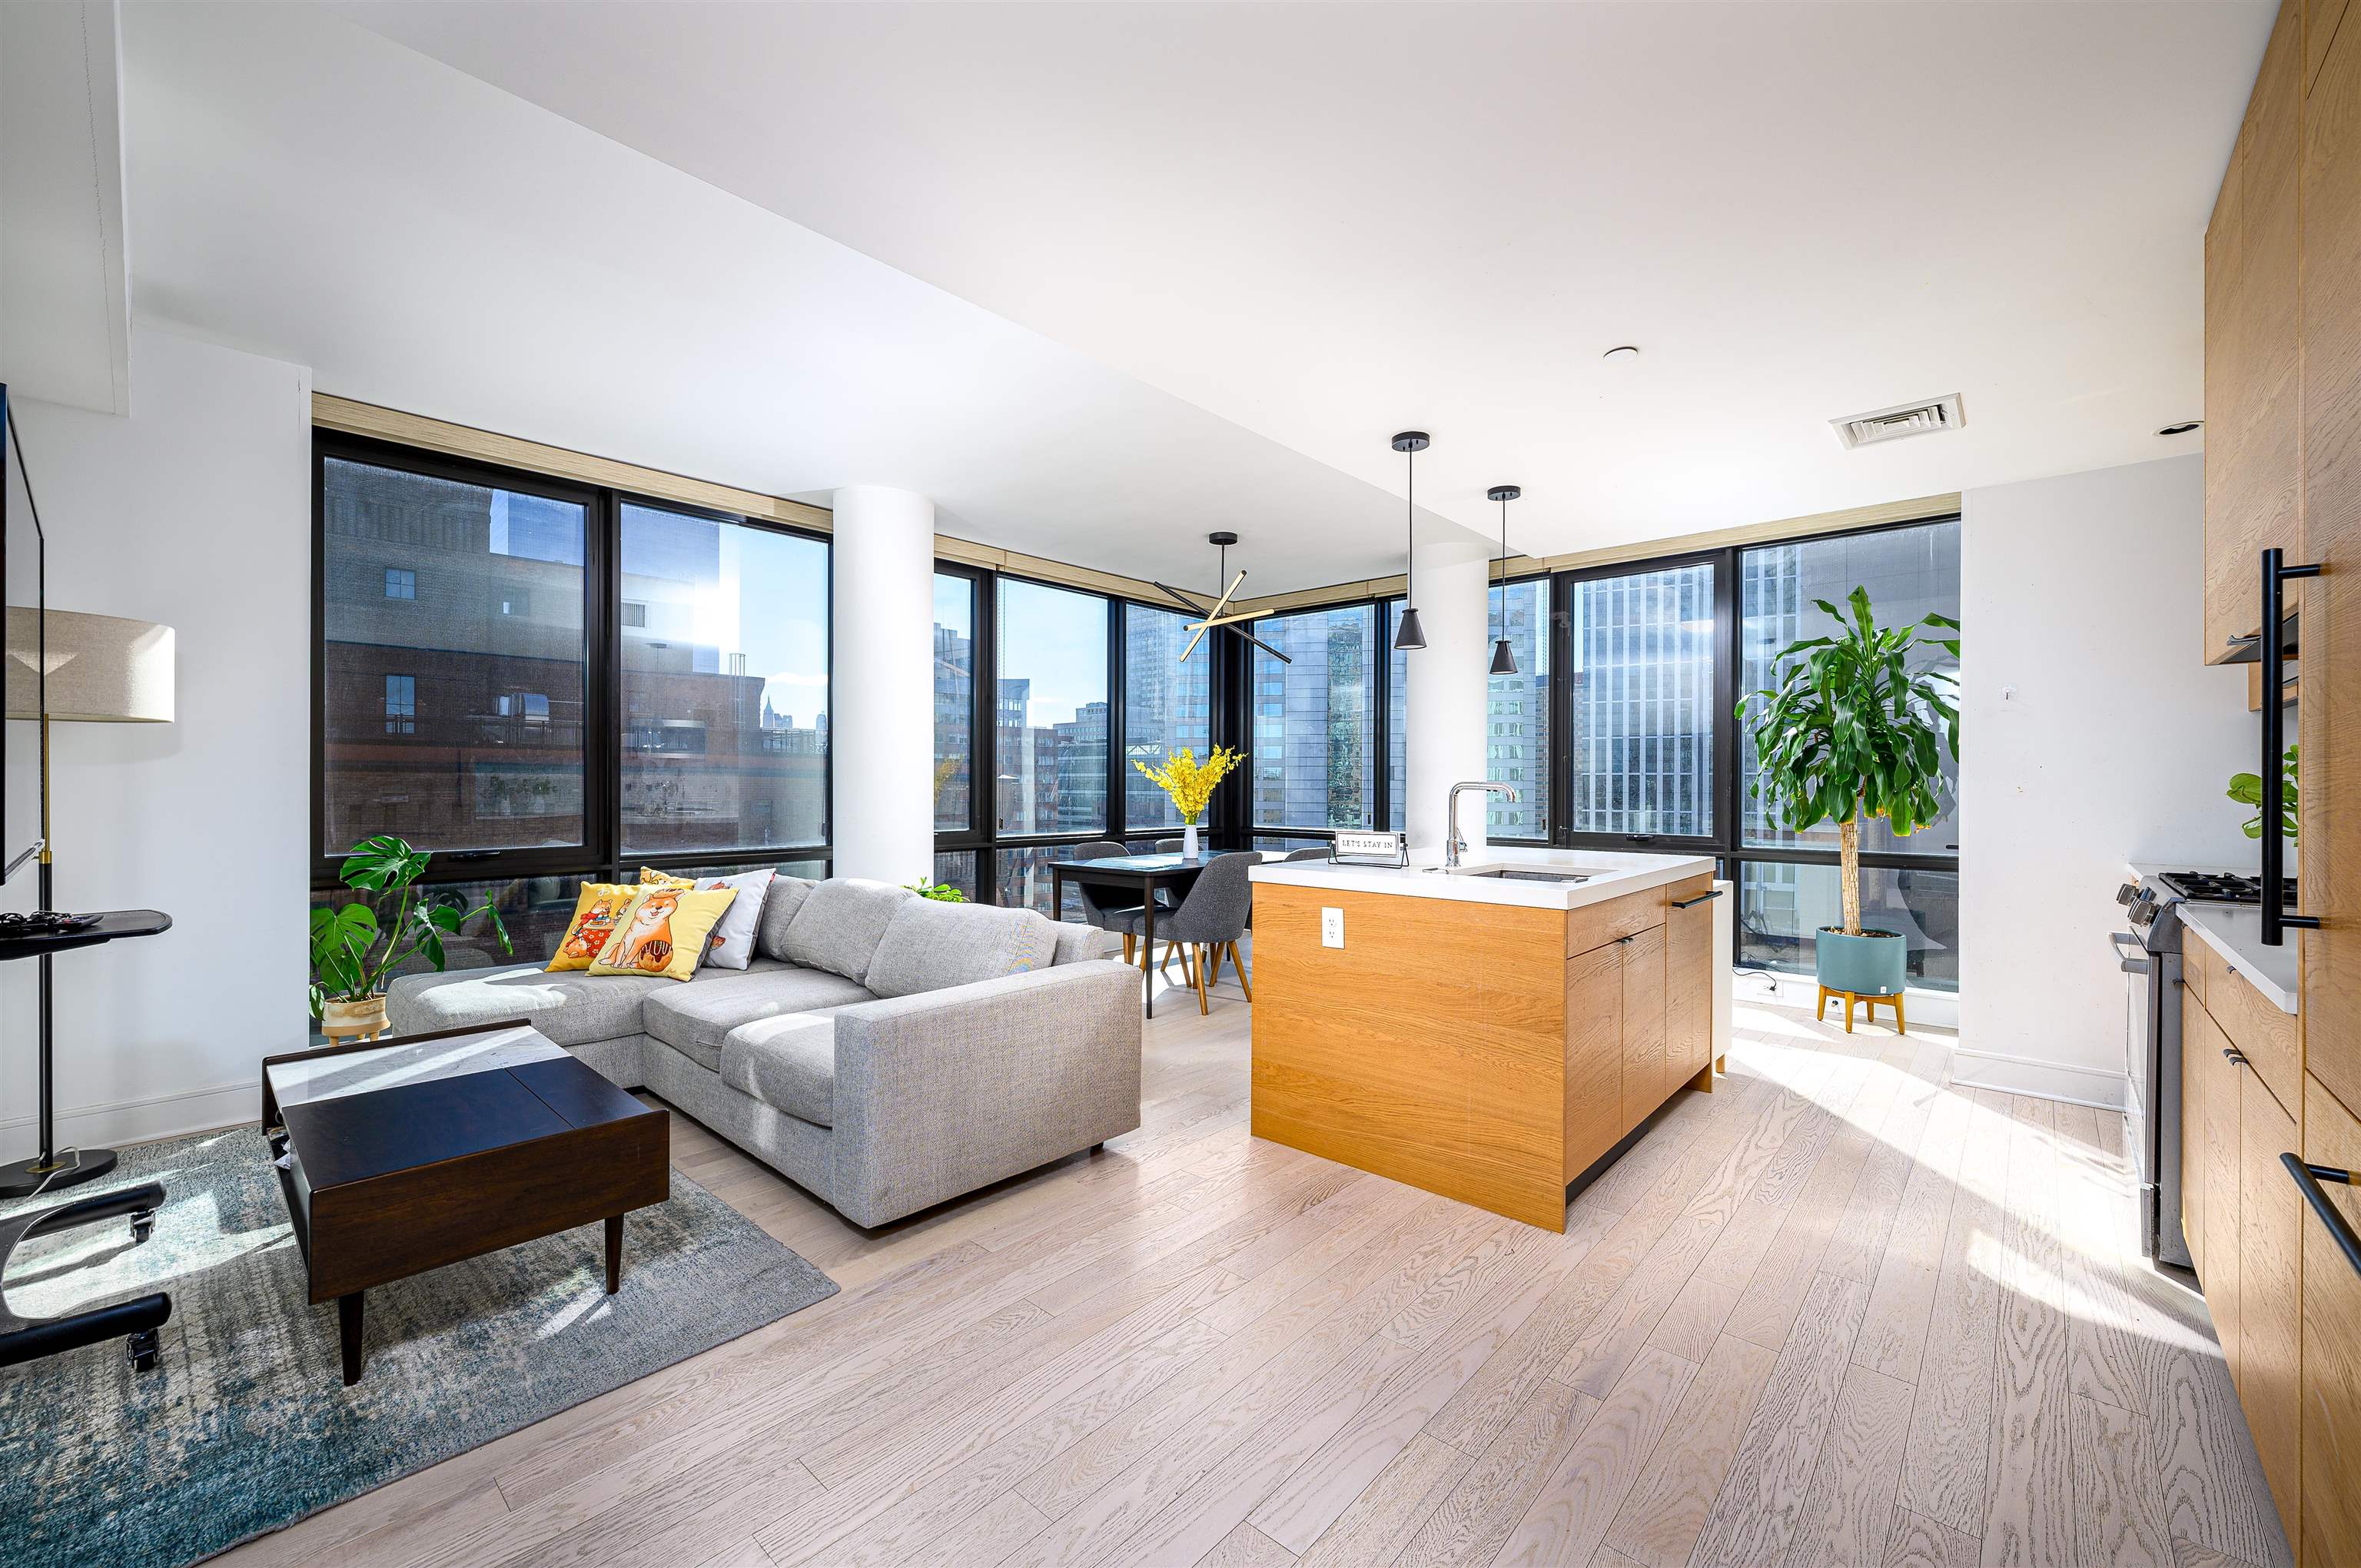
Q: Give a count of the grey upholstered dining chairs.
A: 4